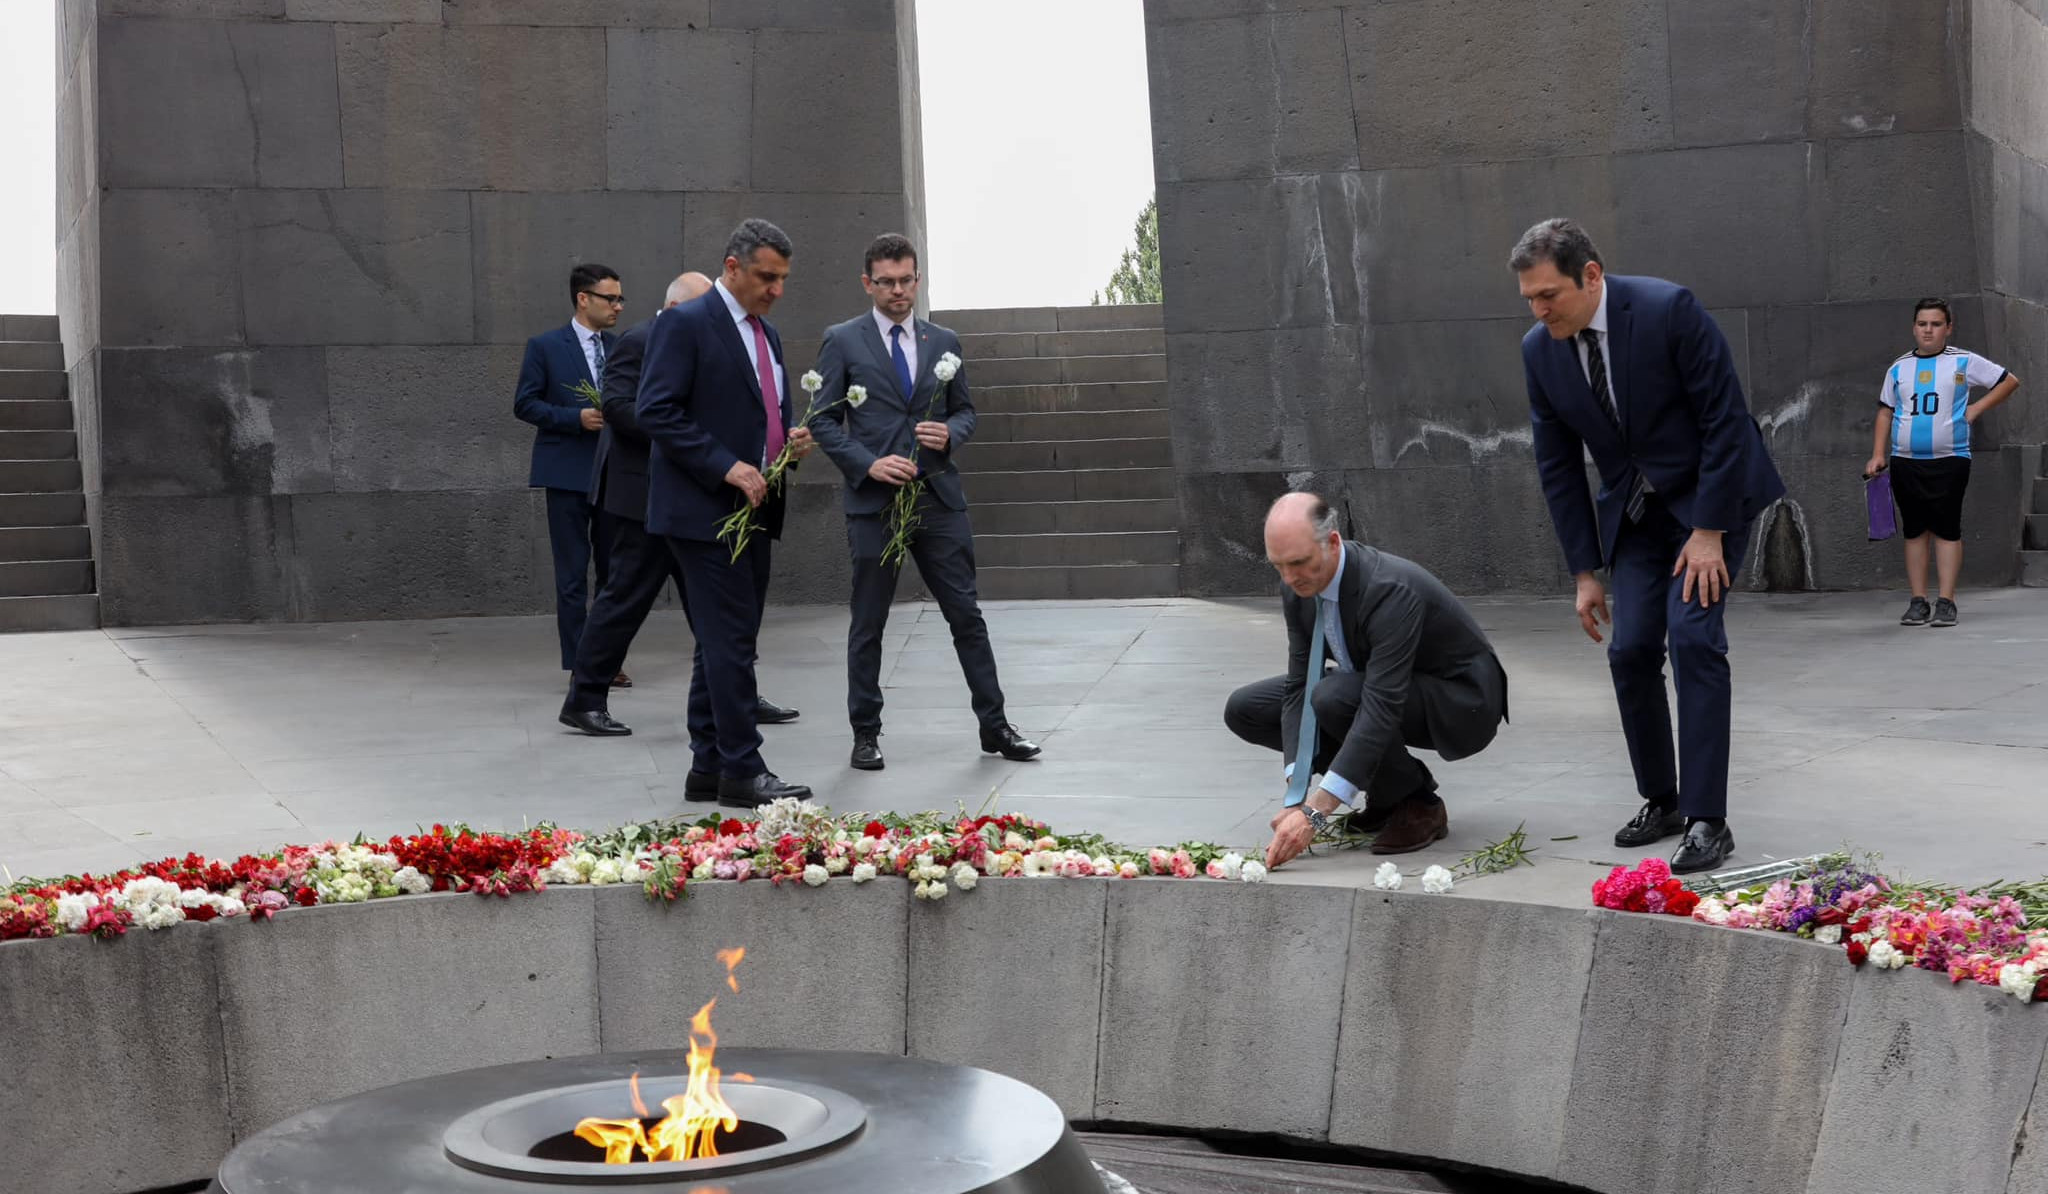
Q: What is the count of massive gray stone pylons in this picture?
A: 2